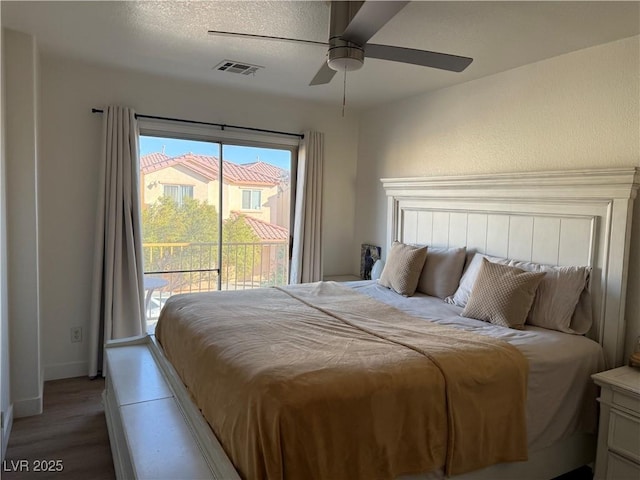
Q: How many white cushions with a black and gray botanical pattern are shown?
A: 0